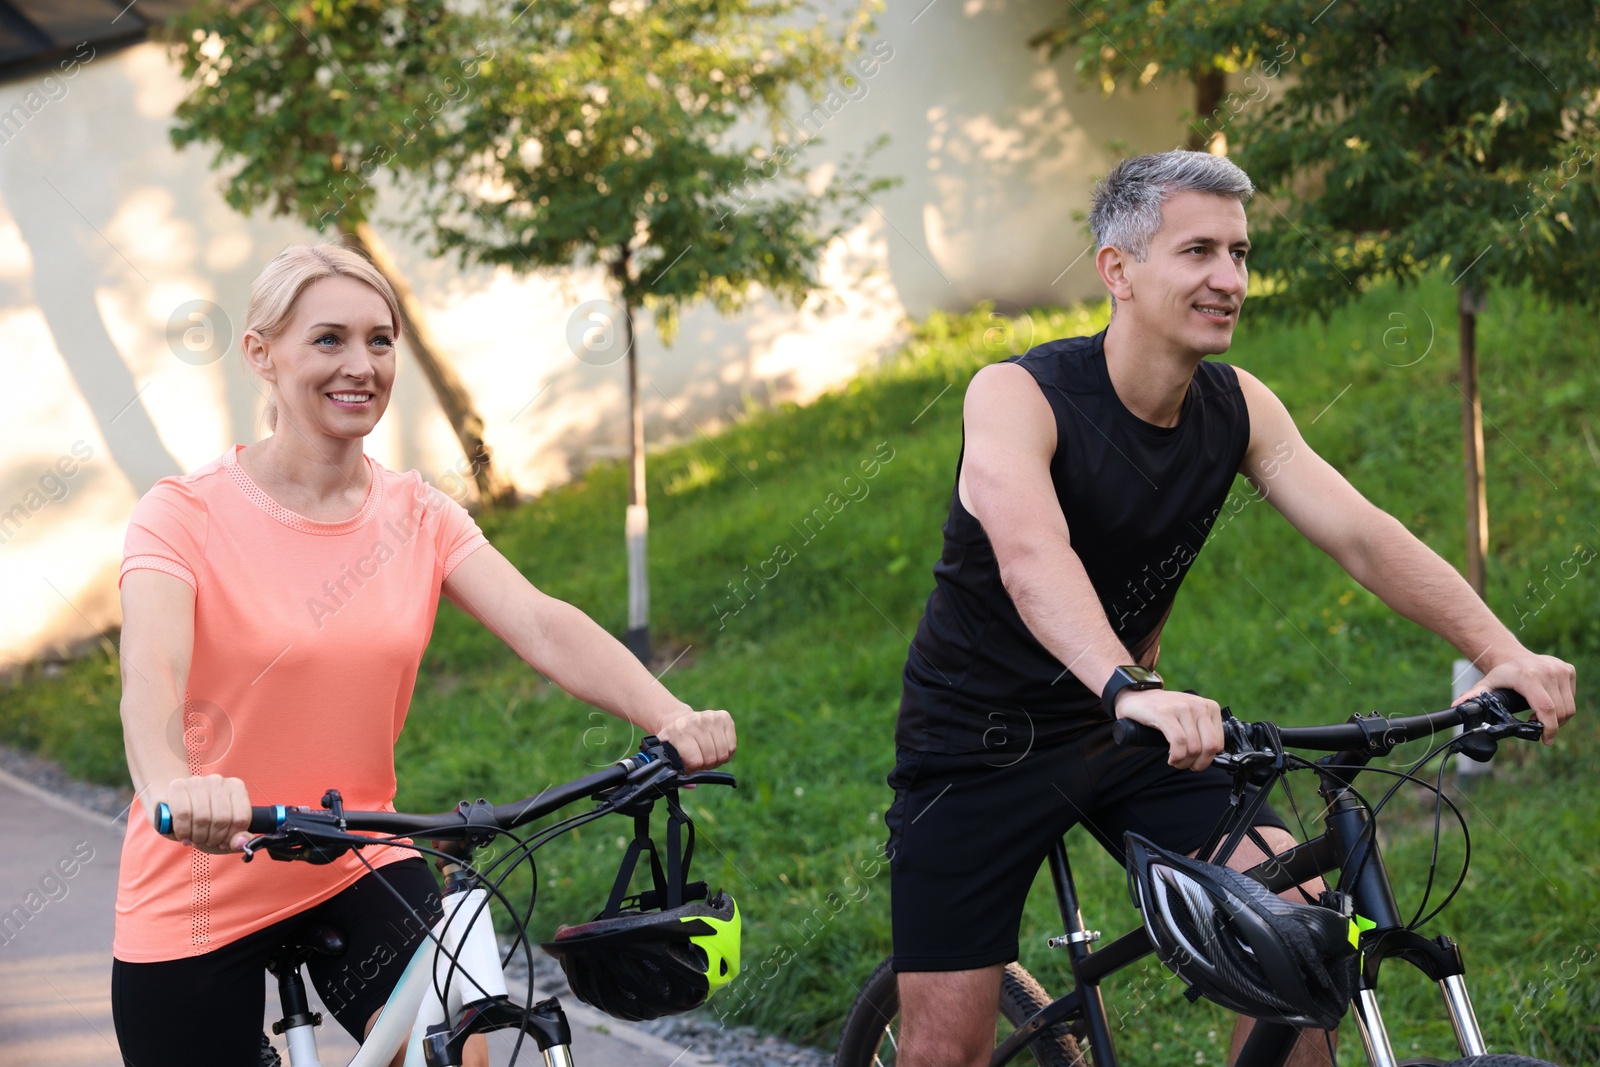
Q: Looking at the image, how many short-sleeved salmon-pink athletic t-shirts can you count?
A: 1